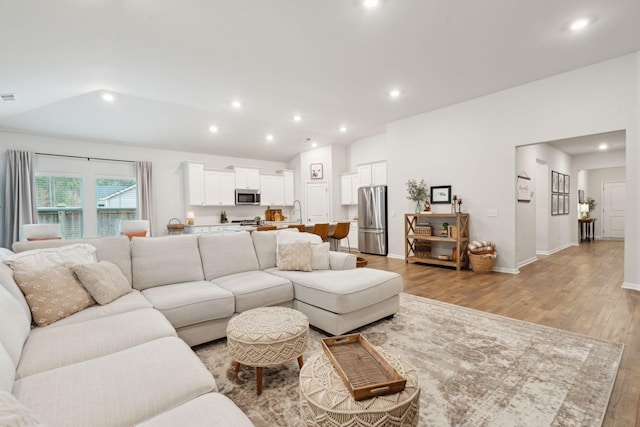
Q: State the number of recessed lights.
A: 11